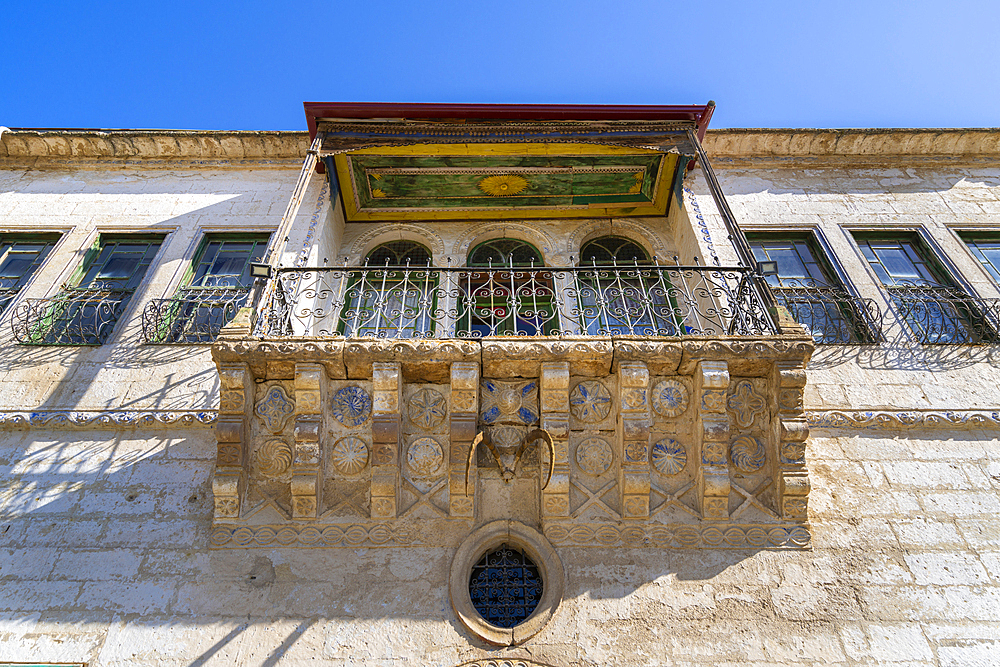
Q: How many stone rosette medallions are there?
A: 12